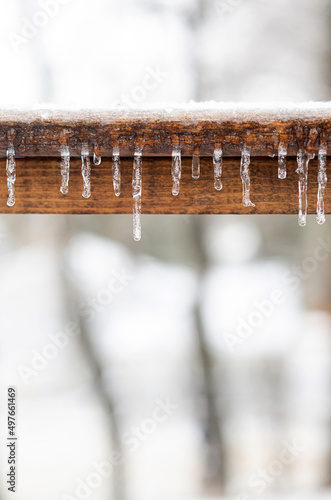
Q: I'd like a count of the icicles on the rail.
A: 13